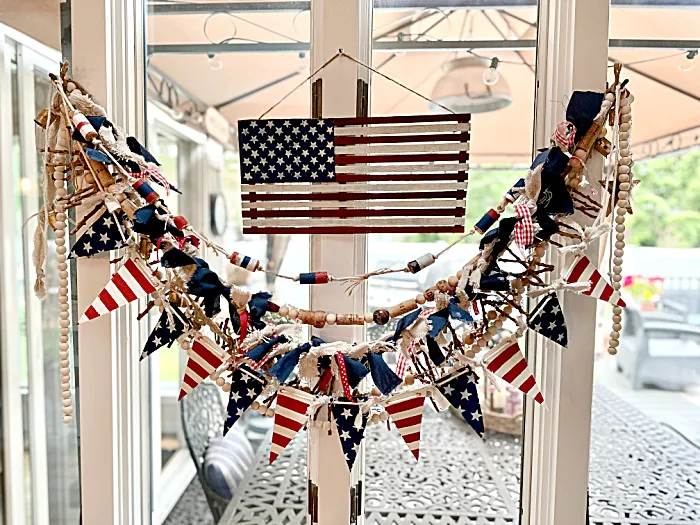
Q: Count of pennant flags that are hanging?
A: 12